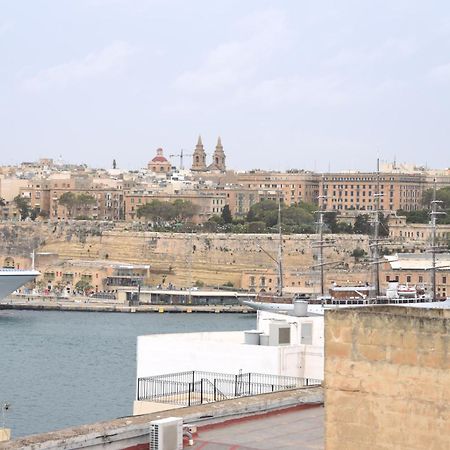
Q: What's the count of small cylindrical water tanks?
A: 3